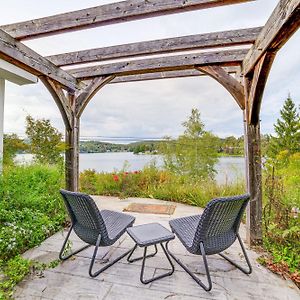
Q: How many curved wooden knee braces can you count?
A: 4